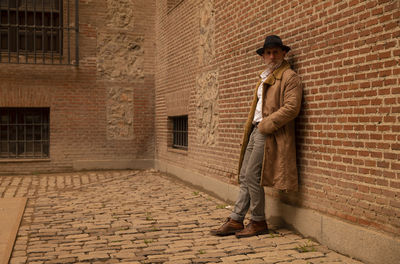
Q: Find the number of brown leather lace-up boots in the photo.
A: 2